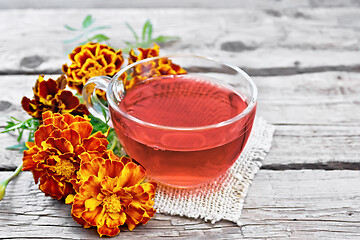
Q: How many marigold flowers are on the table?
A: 5